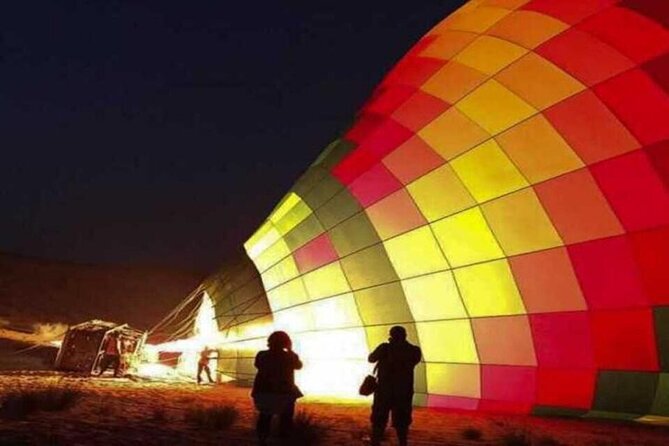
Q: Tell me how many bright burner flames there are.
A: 1